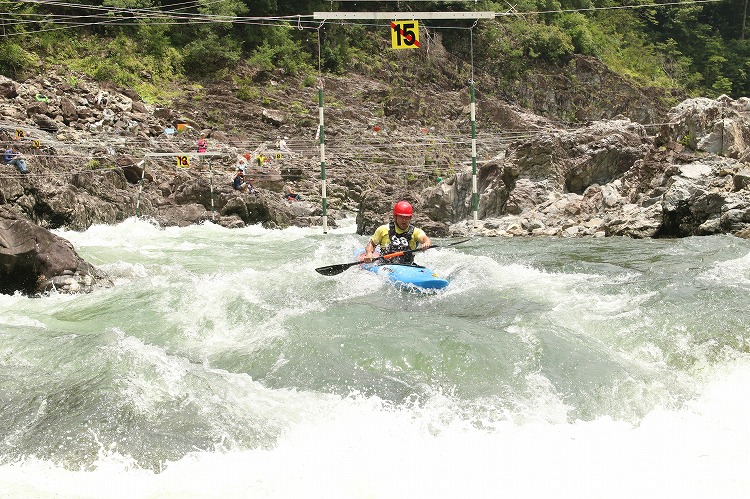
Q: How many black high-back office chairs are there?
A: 0